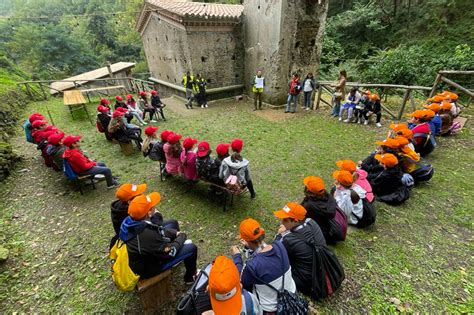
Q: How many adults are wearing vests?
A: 3